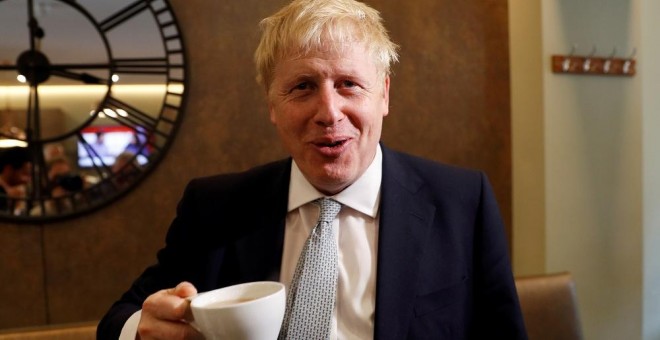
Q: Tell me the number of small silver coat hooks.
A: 4